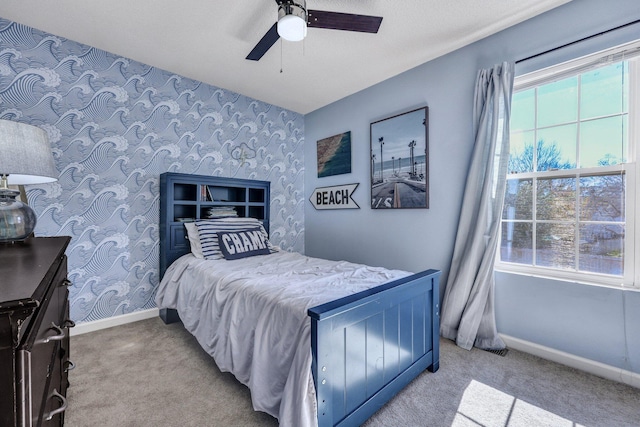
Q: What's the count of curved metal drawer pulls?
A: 5